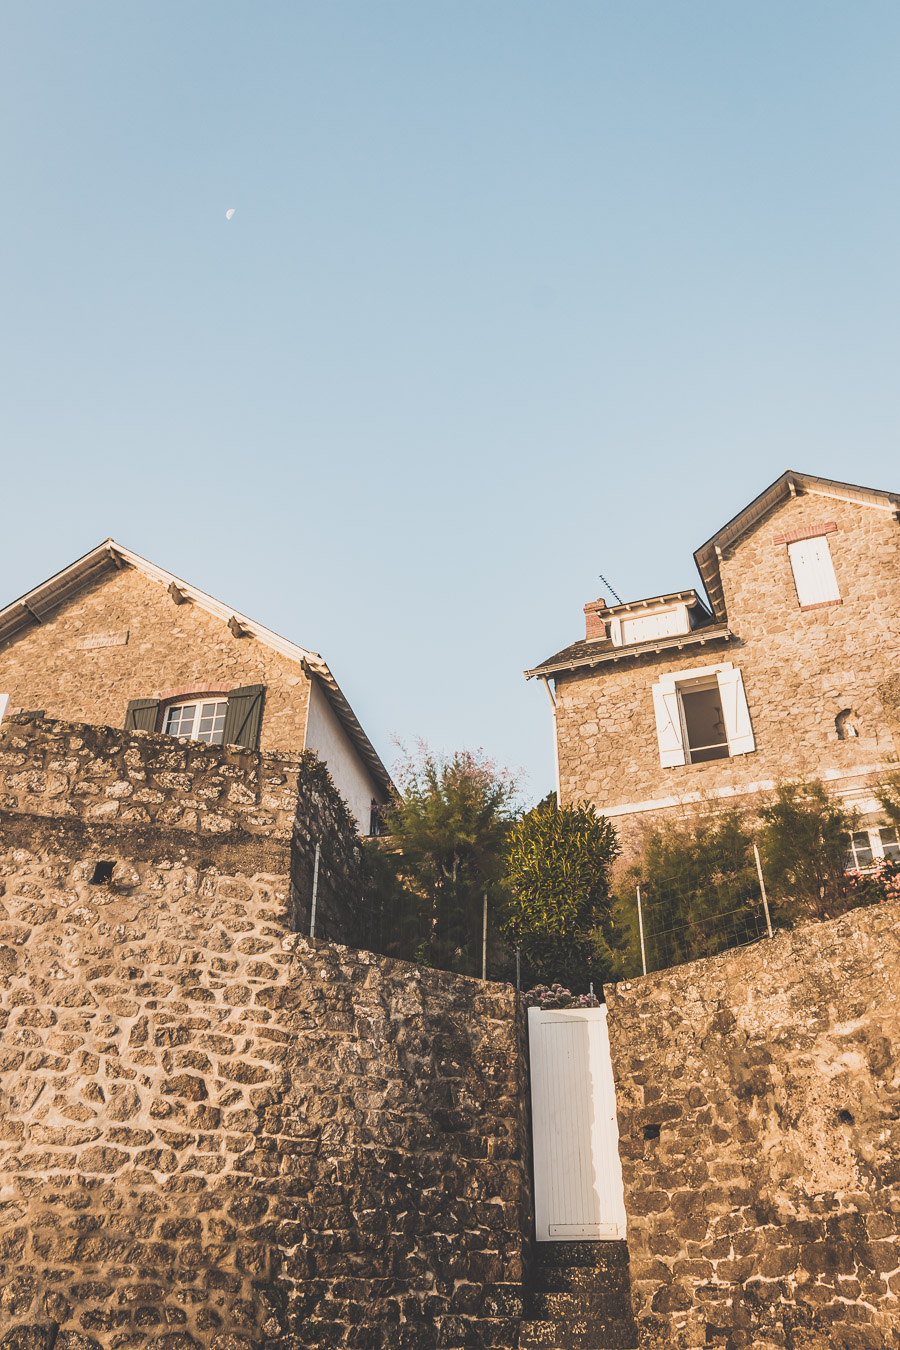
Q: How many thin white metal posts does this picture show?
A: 4